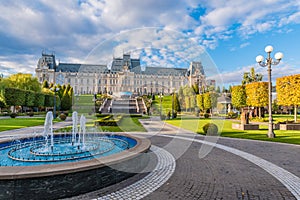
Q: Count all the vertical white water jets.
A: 3